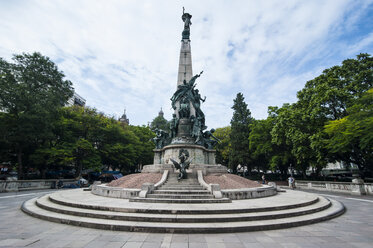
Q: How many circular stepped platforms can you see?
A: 3